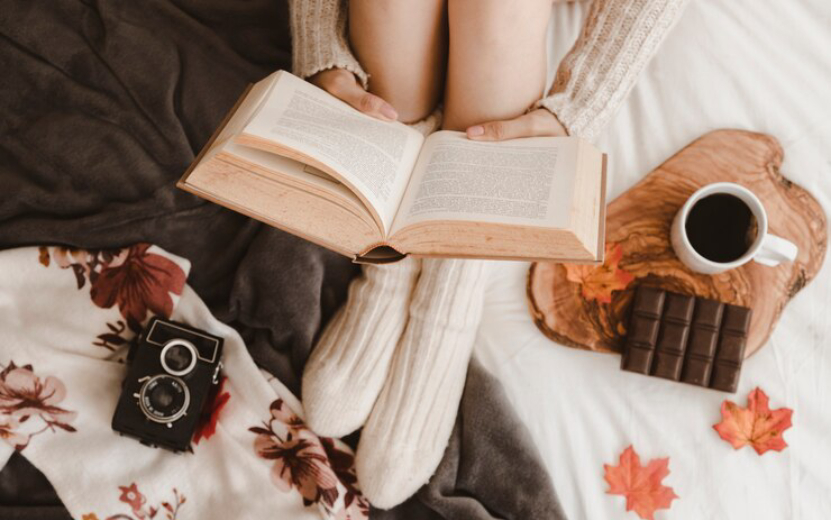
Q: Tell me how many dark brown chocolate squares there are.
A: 12